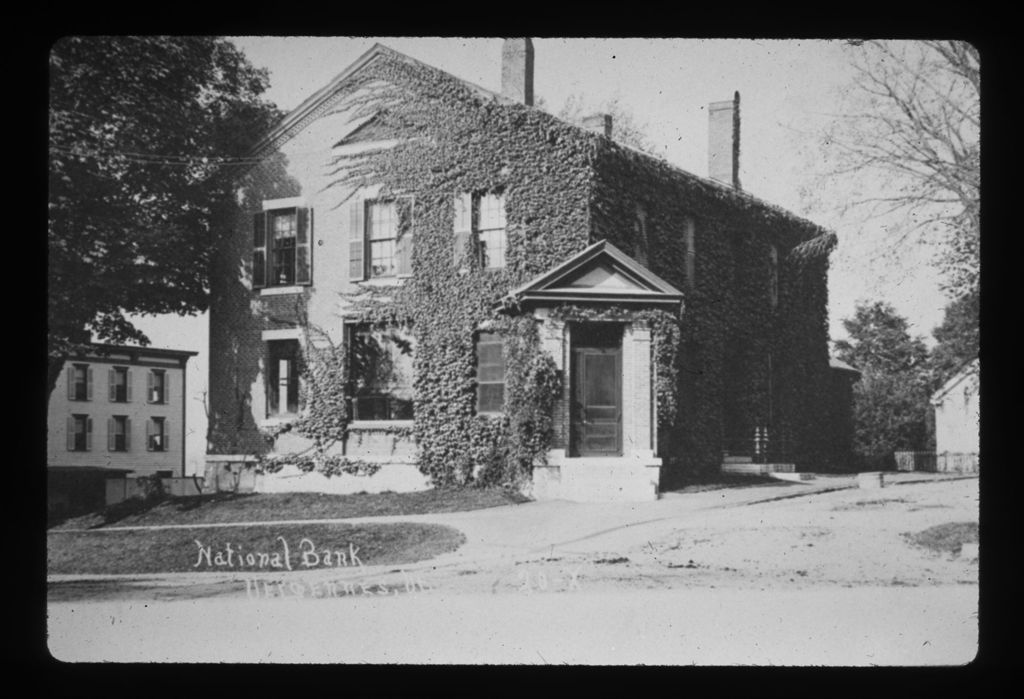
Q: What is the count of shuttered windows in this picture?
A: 9